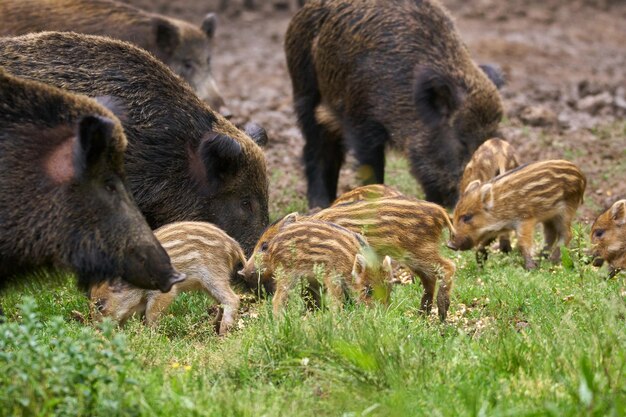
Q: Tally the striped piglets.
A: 7